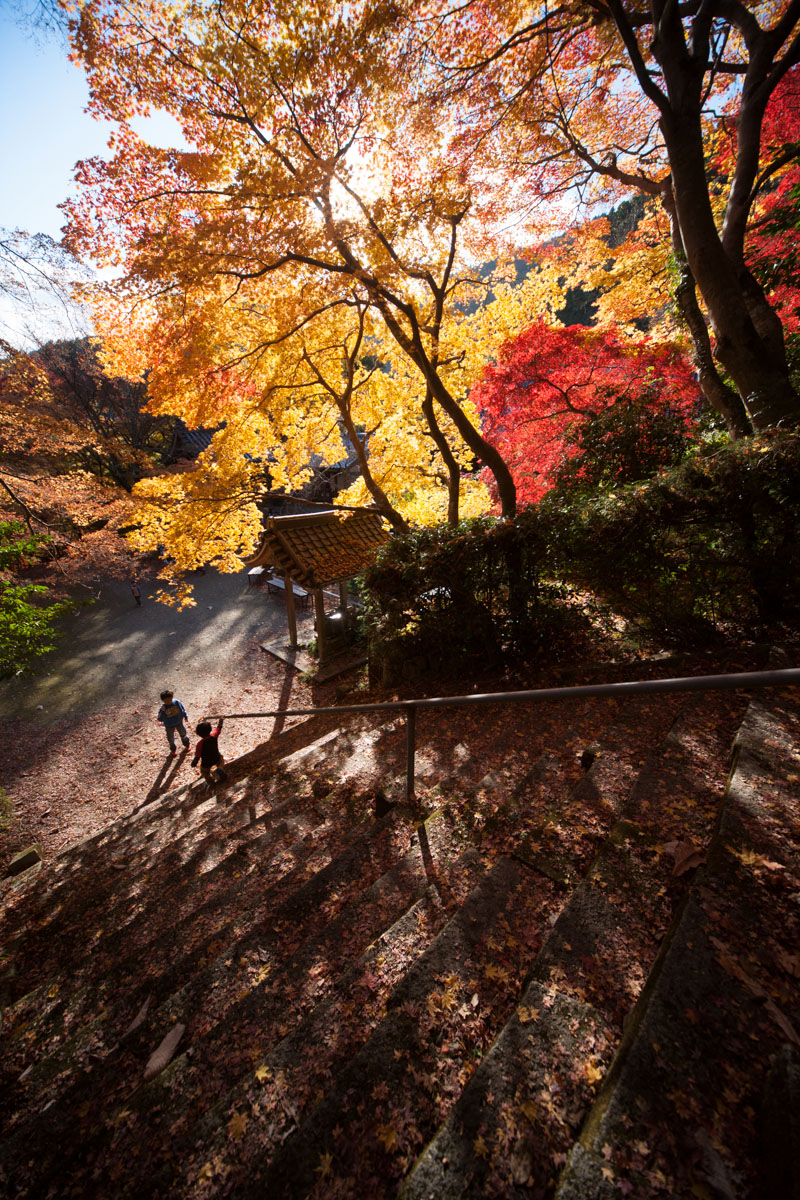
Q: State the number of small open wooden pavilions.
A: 1